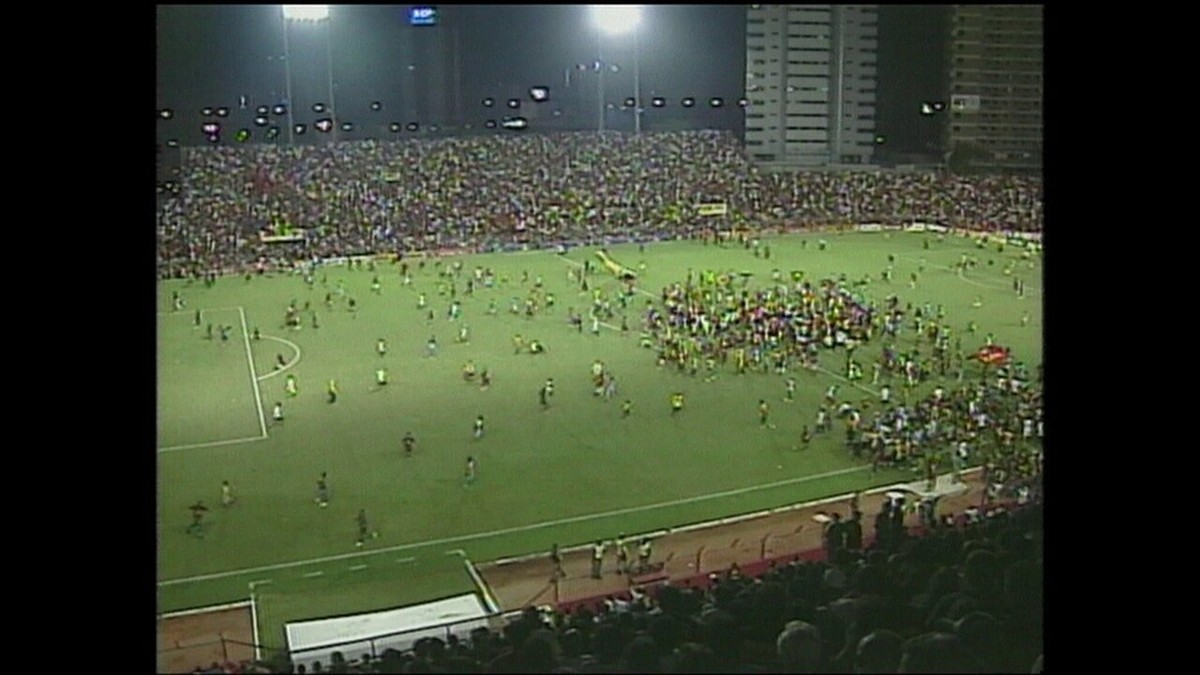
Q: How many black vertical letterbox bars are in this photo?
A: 2